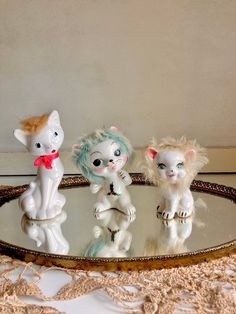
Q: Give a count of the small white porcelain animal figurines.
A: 3